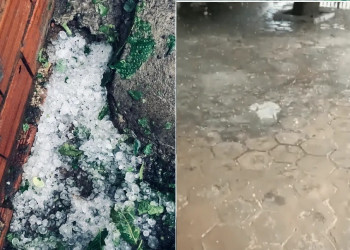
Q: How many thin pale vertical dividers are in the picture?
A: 1